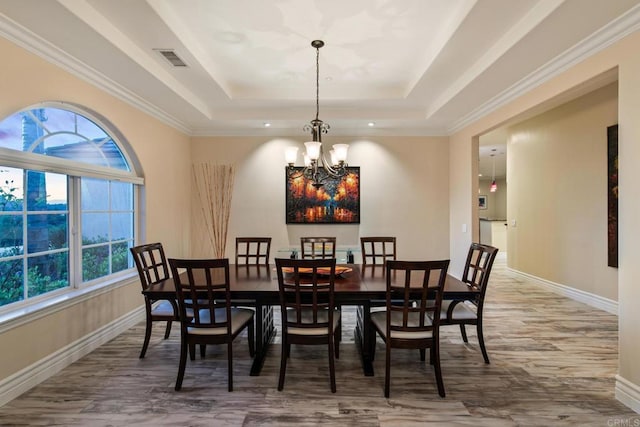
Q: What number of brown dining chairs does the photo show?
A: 8